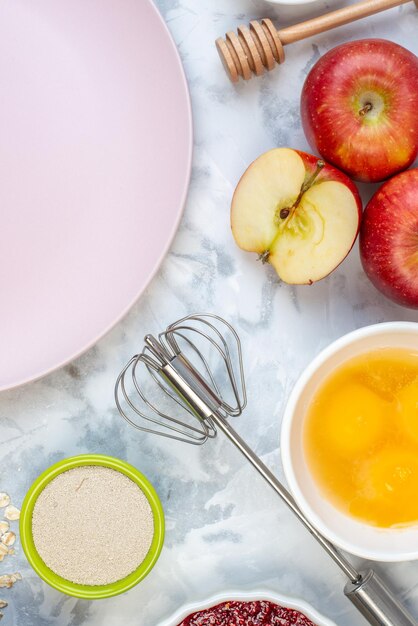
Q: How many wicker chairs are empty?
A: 0